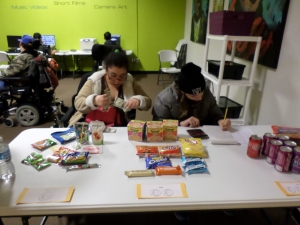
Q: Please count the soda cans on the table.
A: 7